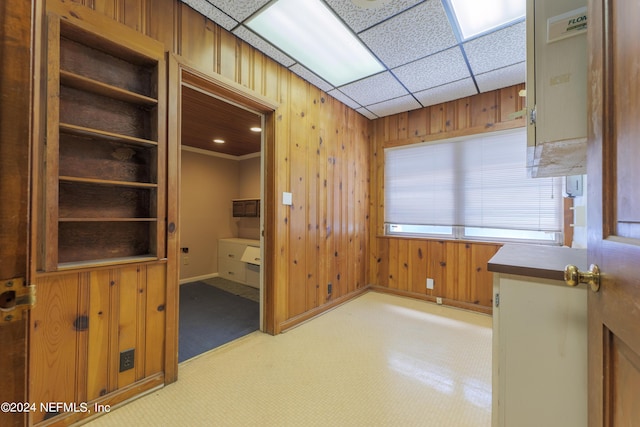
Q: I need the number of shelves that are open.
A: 5